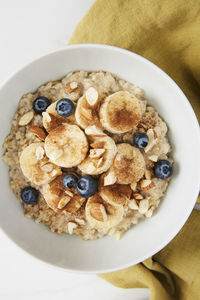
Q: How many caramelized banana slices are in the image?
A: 10